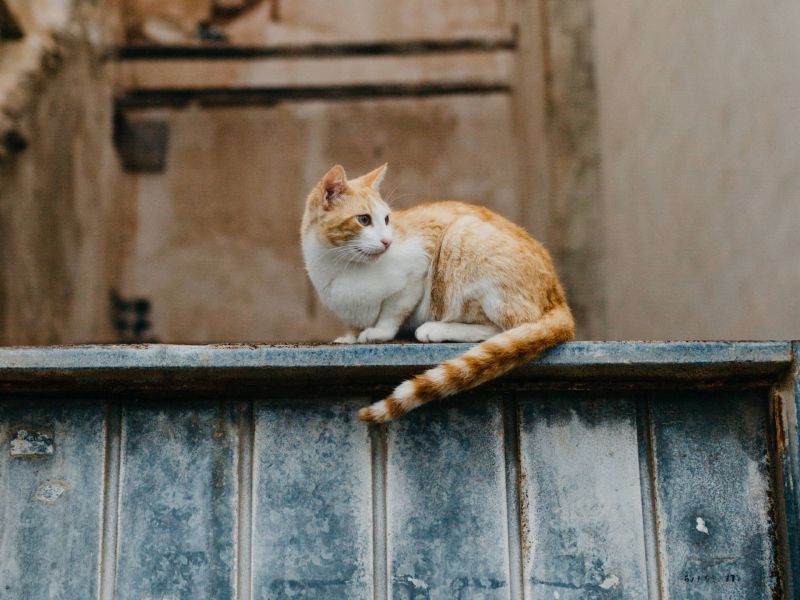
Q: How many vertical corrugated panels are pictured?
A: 6